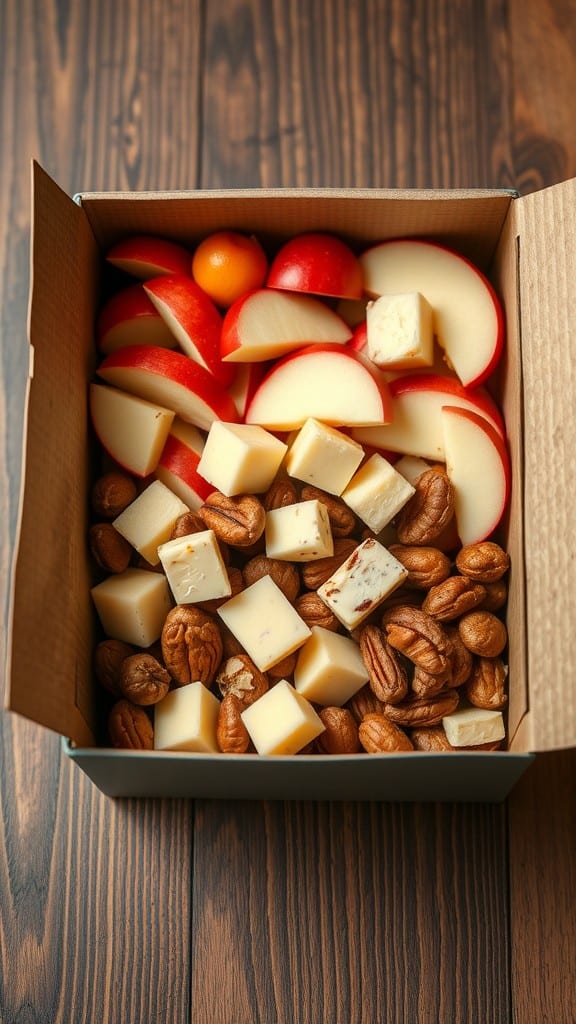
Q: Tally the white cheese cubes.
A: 14